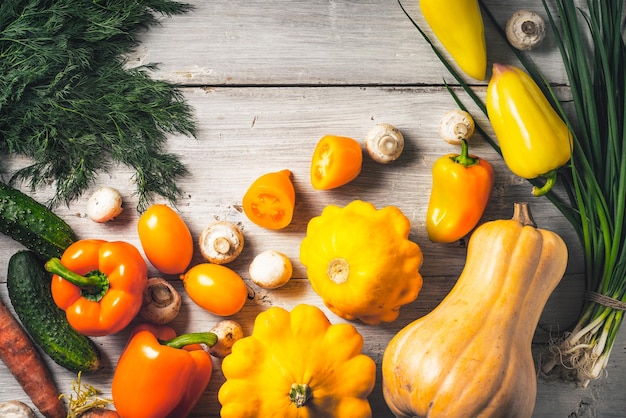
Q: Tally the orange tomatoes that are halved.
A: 2